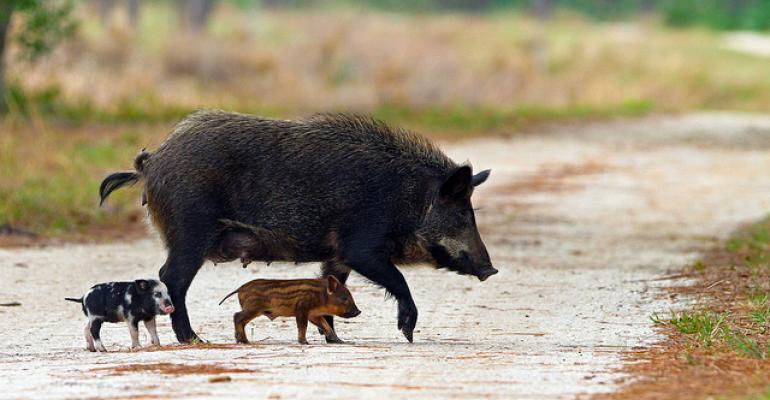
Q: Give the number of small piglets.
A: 2